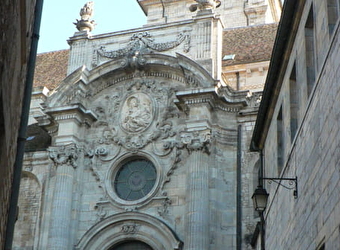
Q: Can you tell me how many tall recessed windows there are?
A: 4